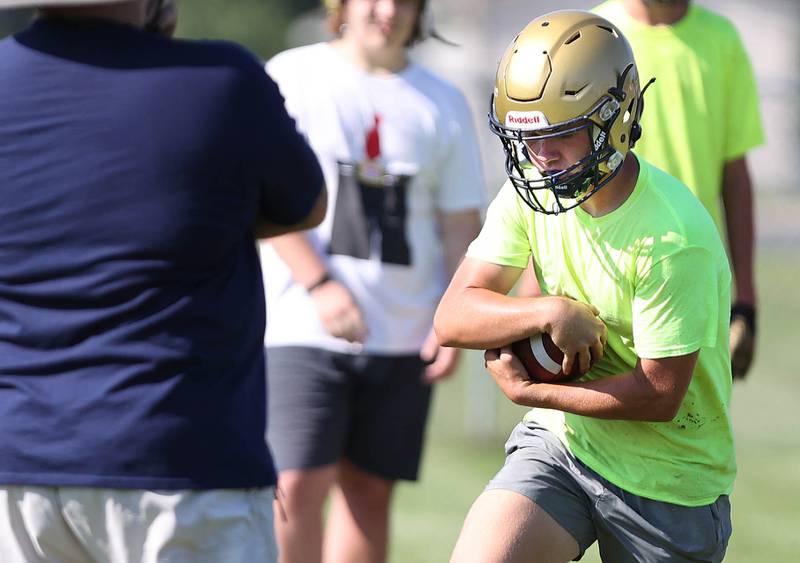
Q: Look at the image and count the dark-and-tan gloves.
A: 1